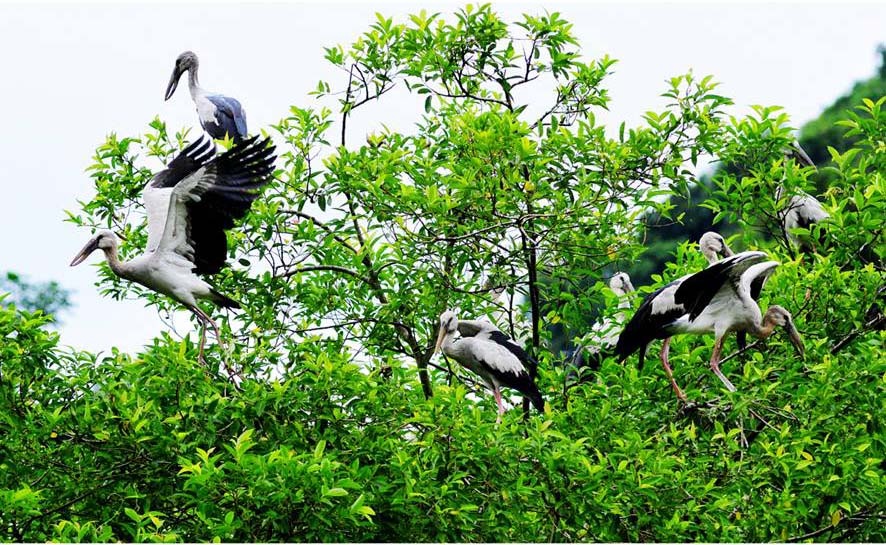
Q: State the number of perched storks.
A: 6